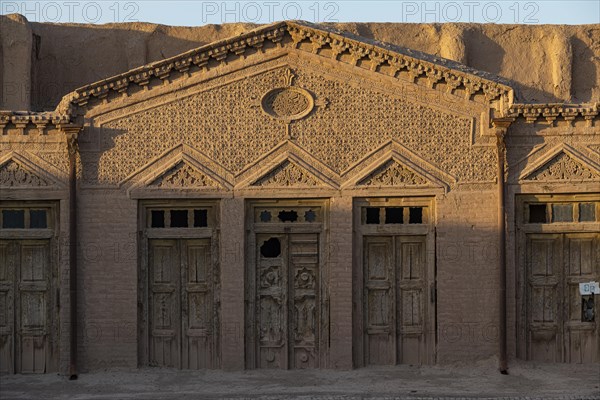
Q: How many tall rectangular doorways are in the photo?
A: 5